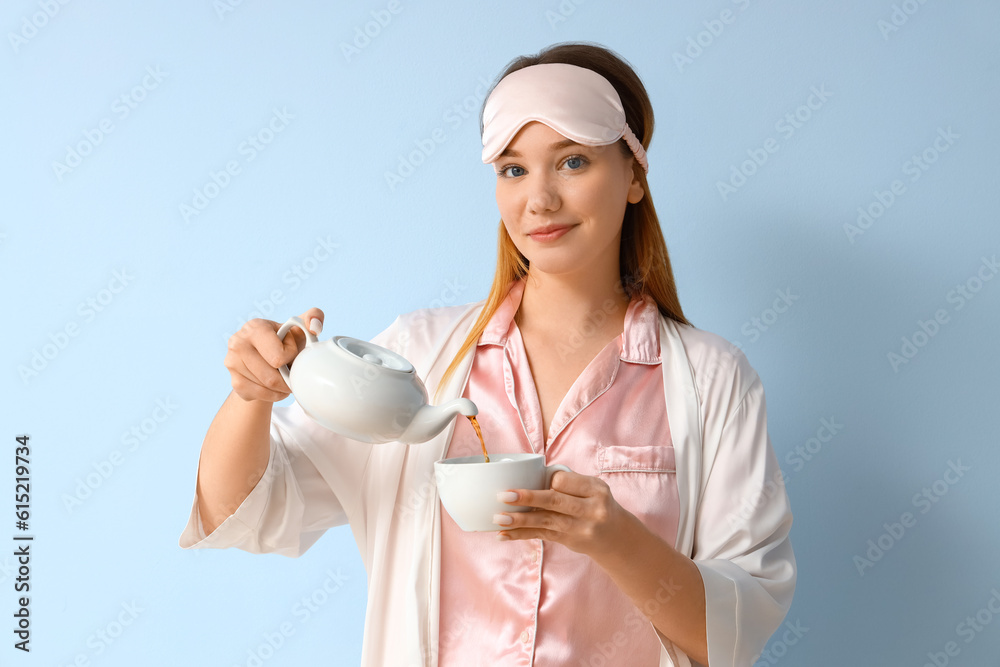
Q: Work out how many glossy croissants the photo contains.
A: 0